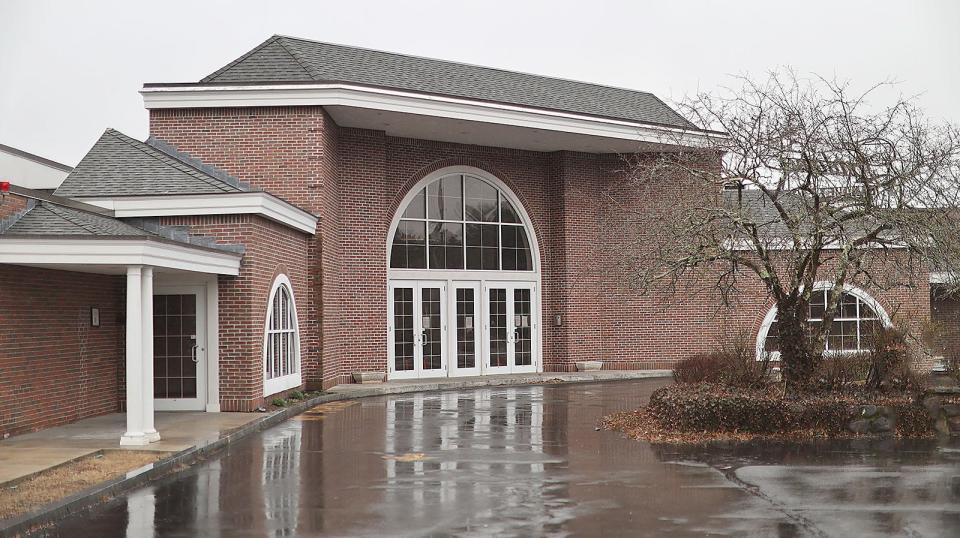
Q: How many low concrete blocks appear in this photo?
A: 2